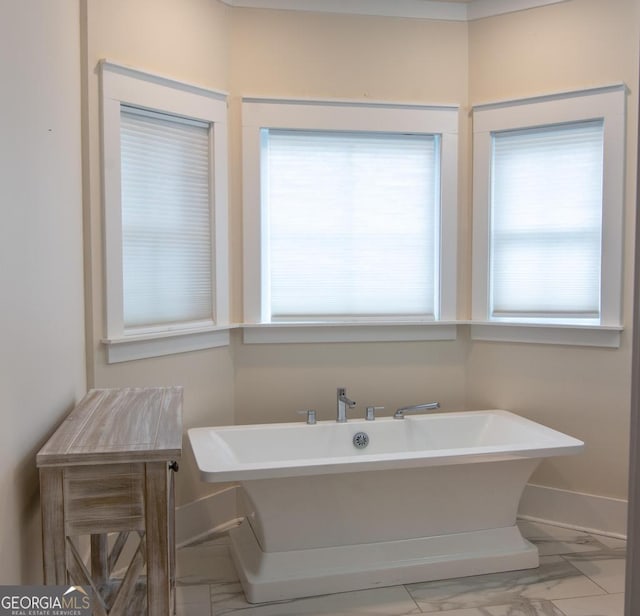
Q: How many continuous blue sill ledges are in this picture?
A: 0